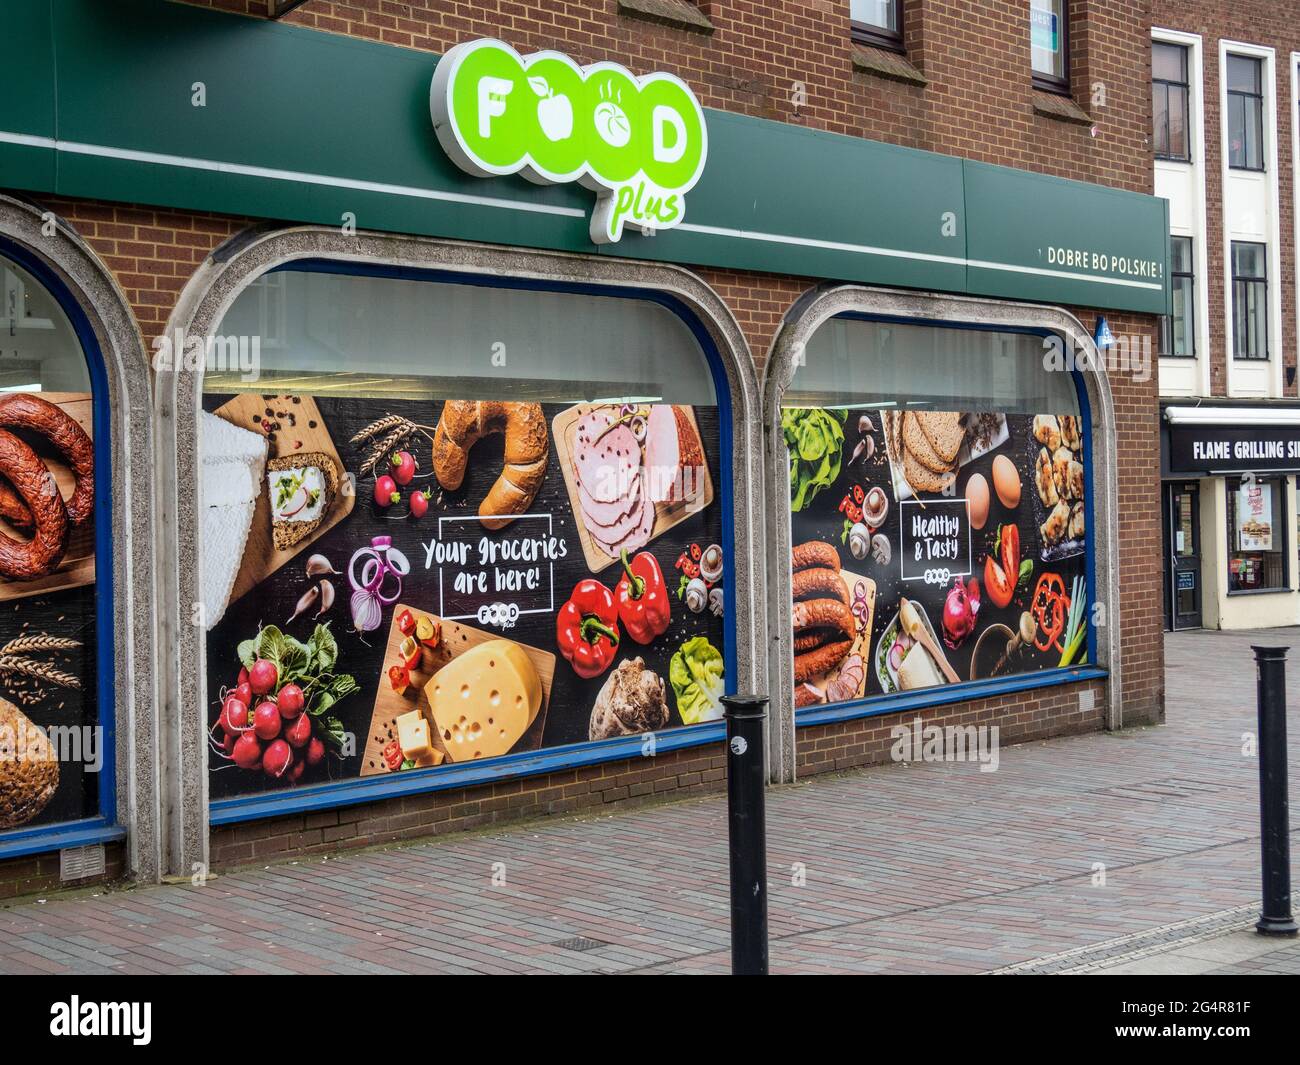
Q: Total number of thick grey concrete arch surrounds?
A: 3